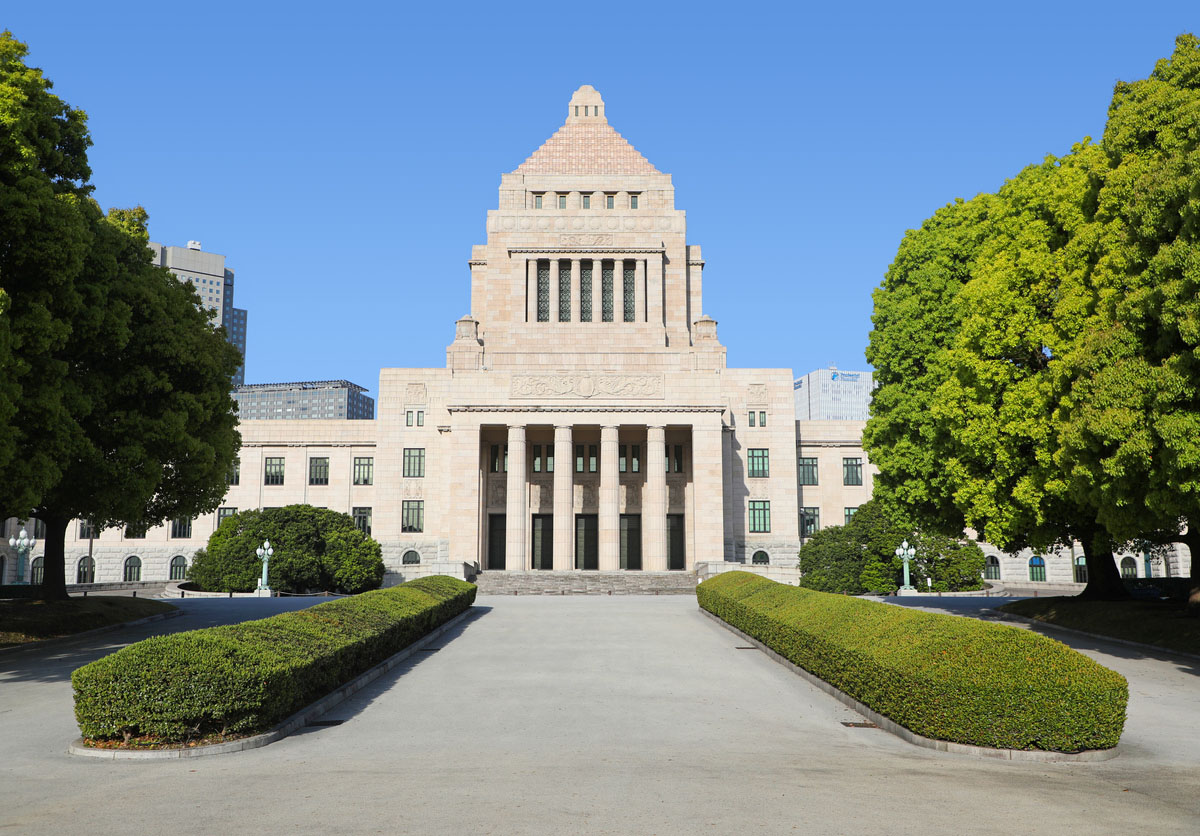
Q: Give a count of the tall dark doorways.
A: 5